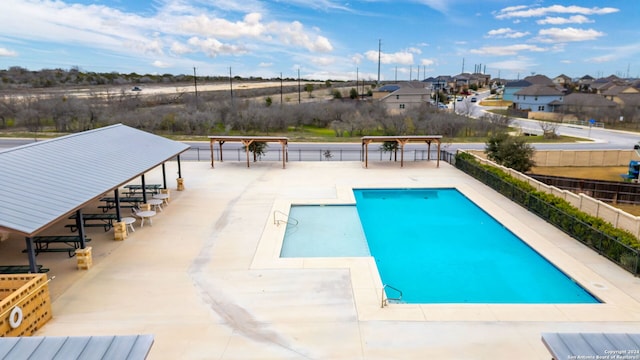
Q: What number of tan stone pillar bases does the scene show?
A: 5